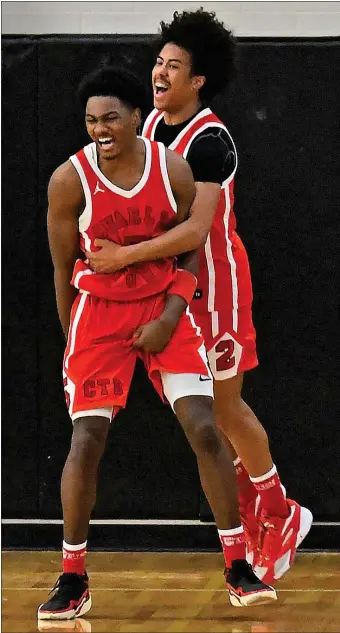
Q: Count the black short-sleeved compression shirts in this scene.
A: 1